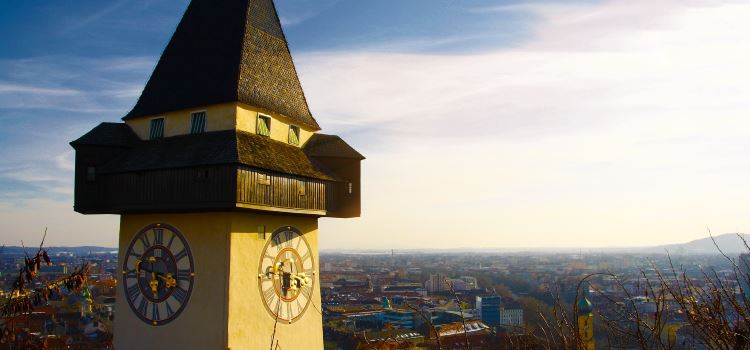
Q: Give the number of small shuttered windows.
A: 4